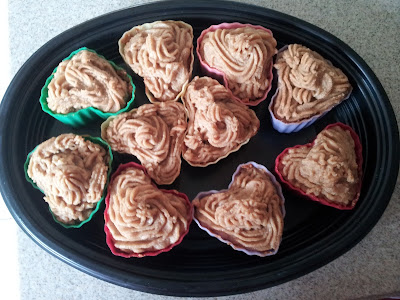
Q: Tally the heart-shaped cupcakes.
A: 10